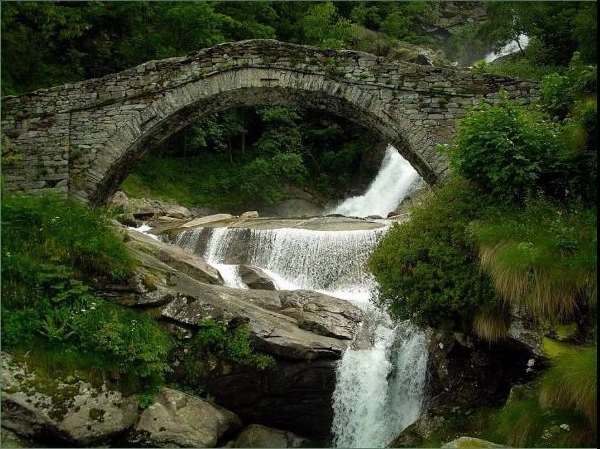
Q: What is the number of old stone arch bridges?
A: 1